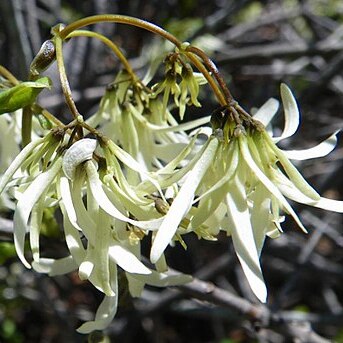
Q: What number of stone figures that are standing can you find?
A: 0